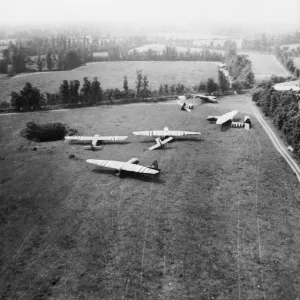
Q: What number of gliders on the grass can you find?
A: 6